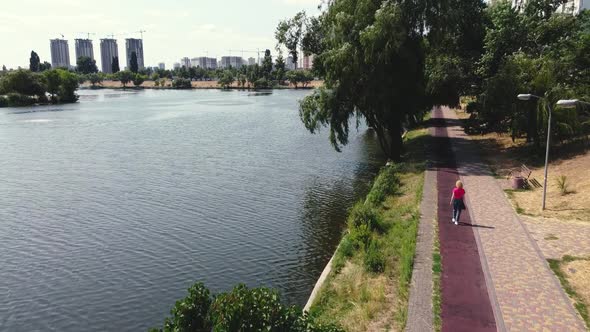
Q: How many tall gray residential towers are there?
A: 4